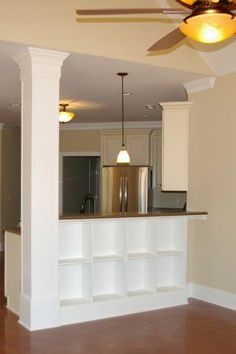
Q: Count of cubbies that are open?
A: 8